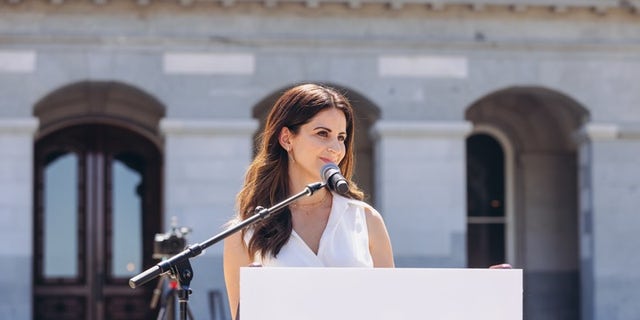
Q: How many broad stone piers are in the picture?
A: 4